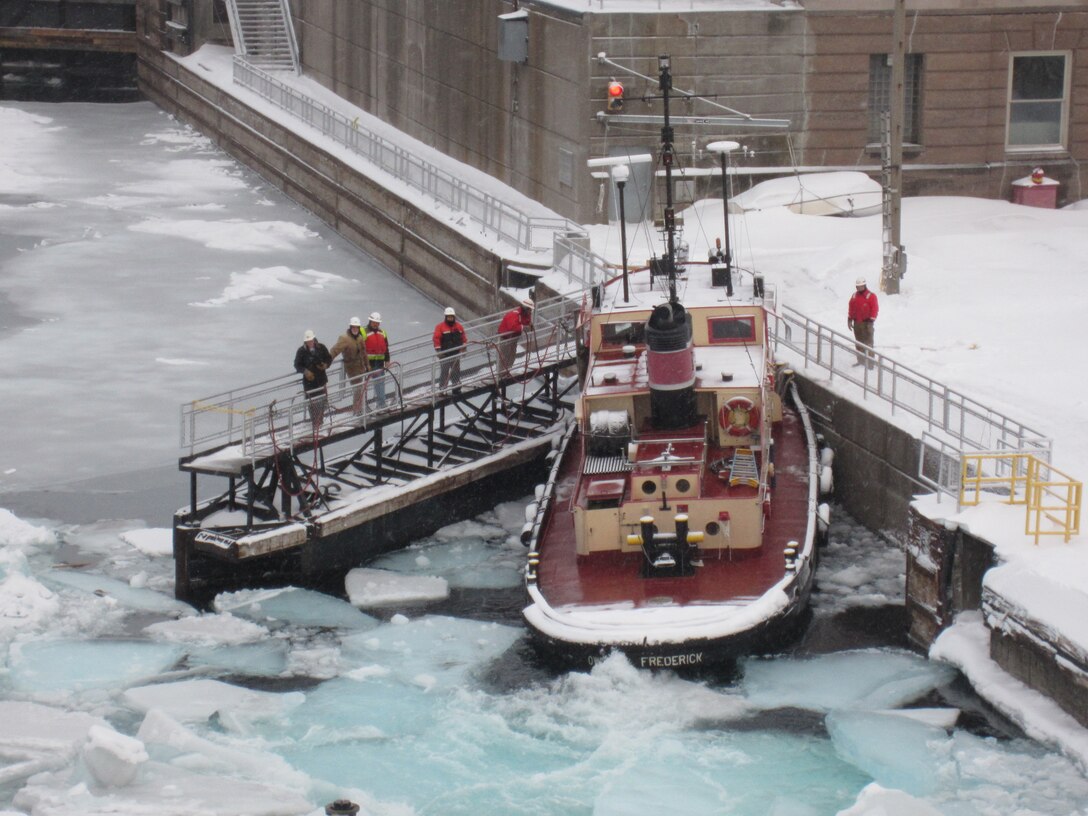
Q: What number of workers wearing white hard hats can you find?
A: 6